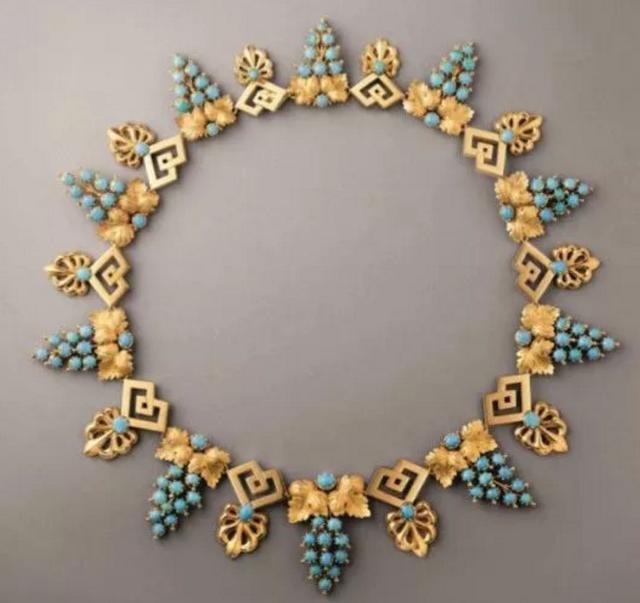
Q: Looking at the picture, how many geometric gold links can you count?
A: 10